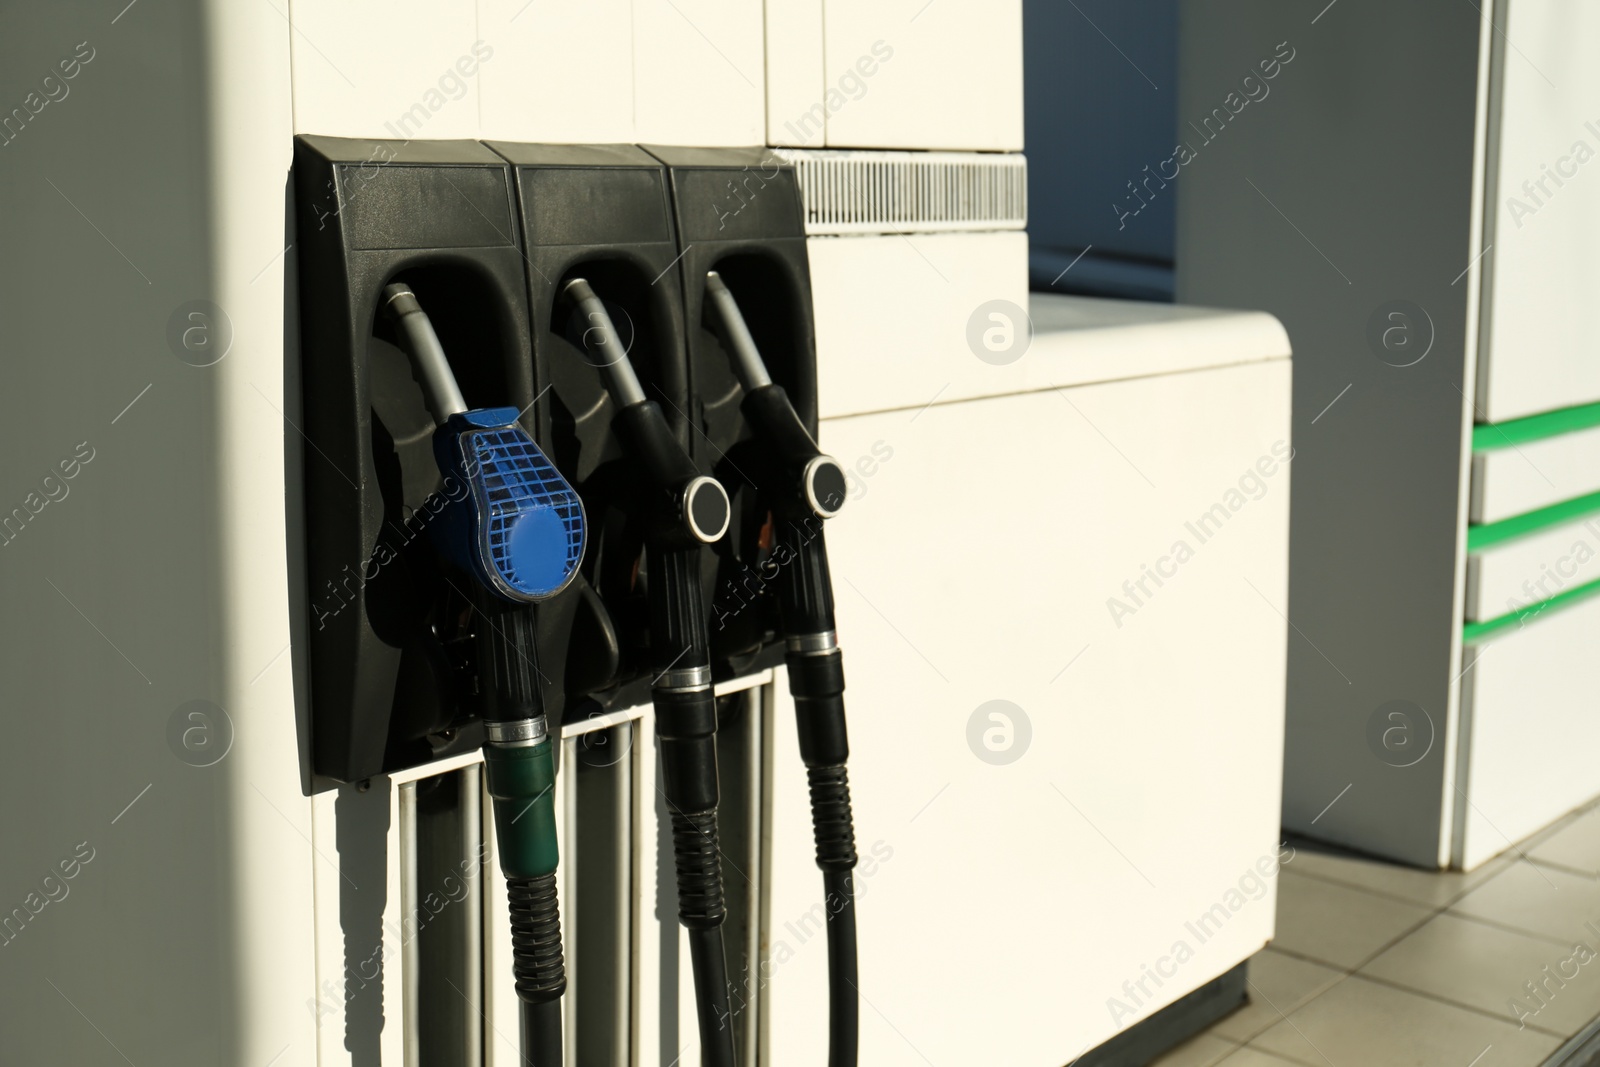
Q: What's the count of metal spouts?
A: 3